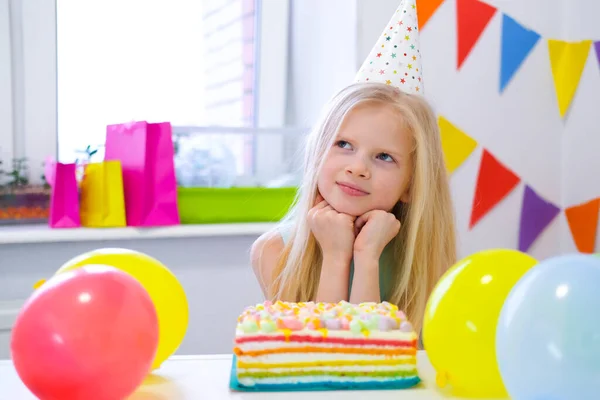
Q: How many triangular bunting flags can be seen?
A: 9